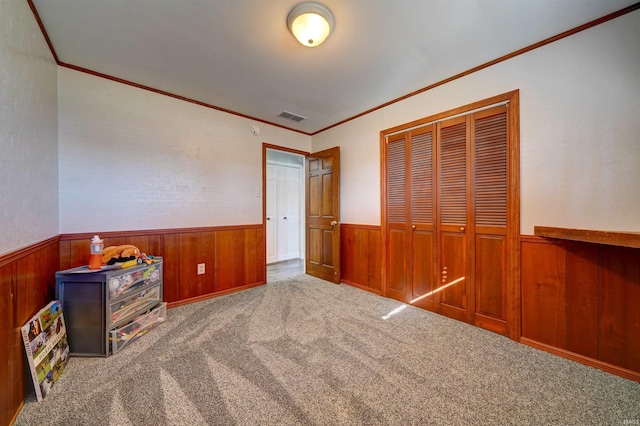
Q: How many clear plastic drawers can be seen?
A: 3